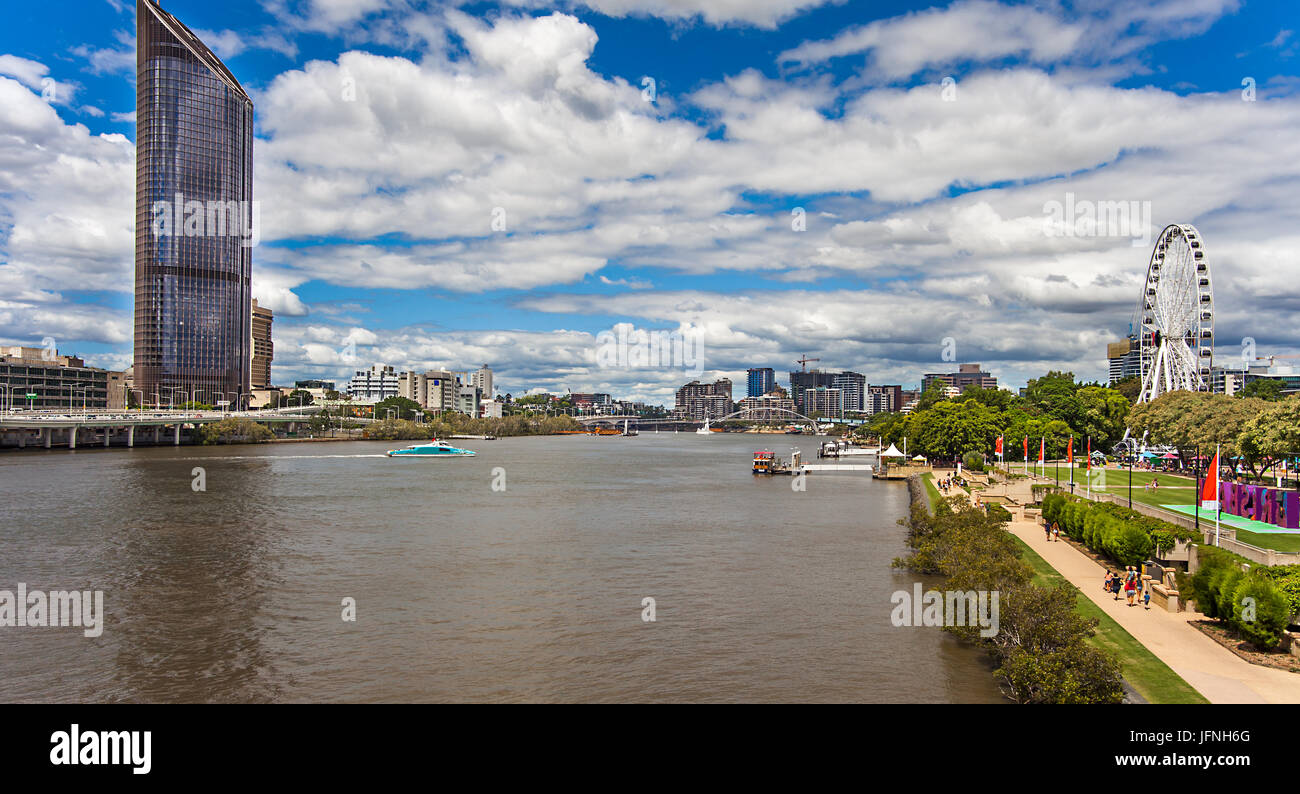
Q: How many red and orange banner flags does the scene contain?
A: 7